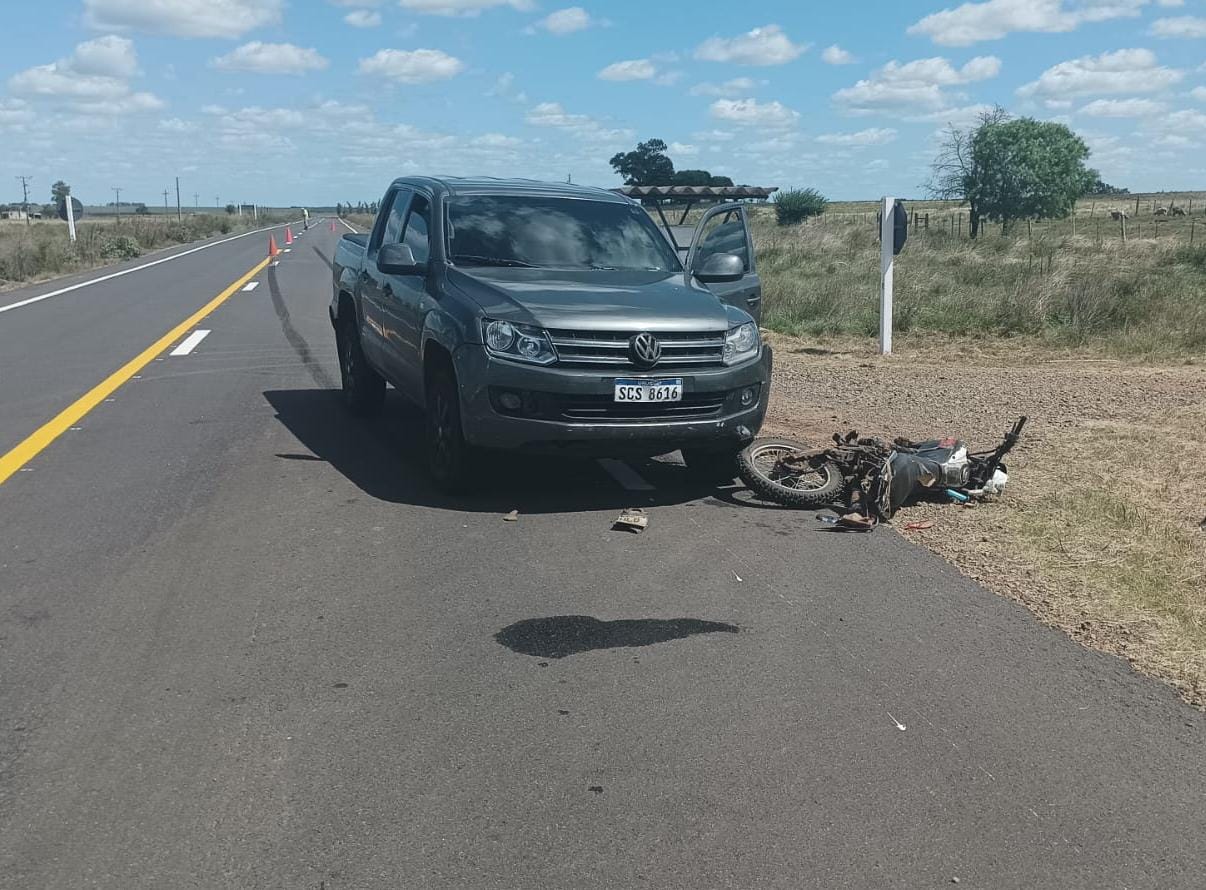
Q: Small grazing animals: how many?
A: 3